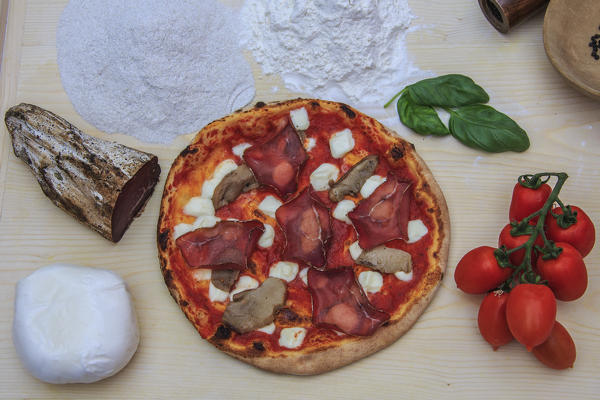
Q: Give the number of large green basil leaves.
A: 3